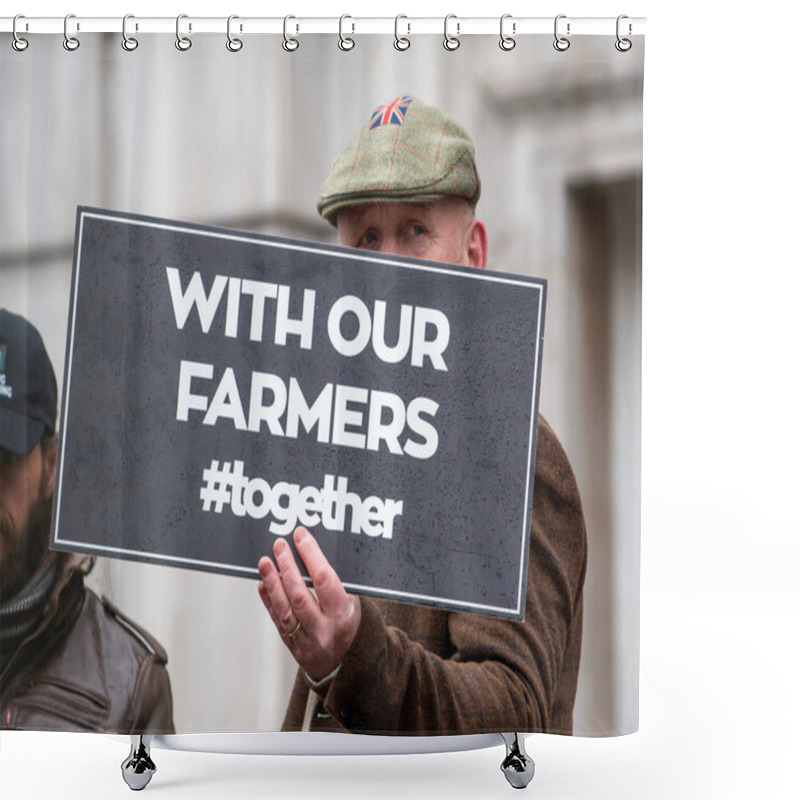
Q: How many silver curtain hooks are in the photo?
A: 12